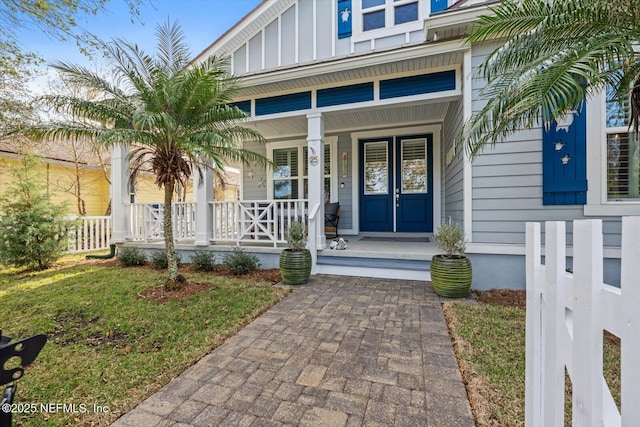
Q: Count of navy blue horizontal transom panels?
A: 4